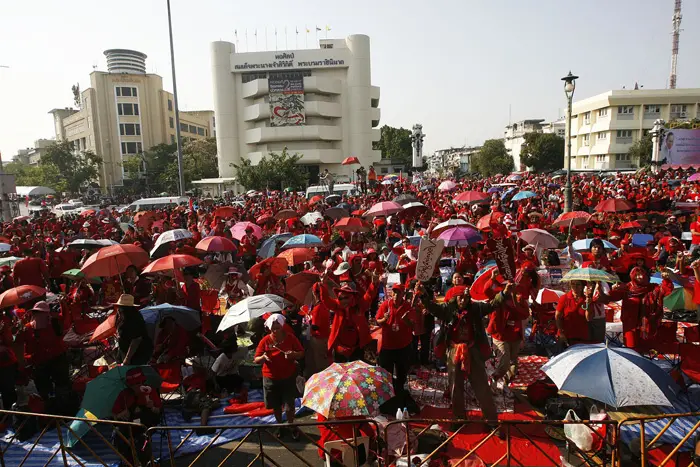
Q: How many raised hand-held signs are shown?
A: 2